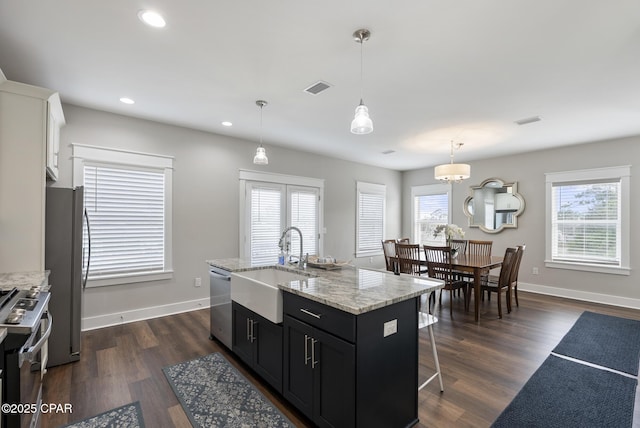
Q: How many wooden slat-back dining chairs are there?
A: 8